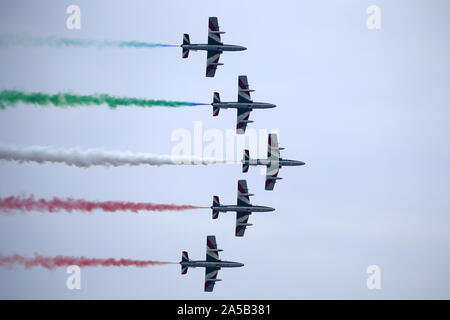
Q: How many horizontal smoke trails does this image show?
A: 5